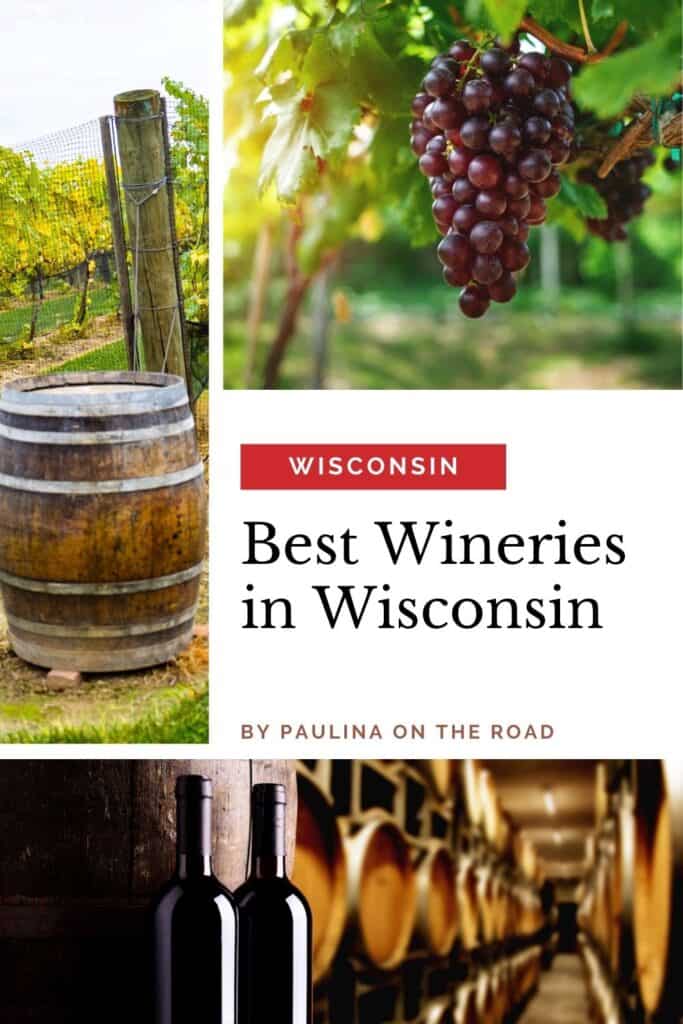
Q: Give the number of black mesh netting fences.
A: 1